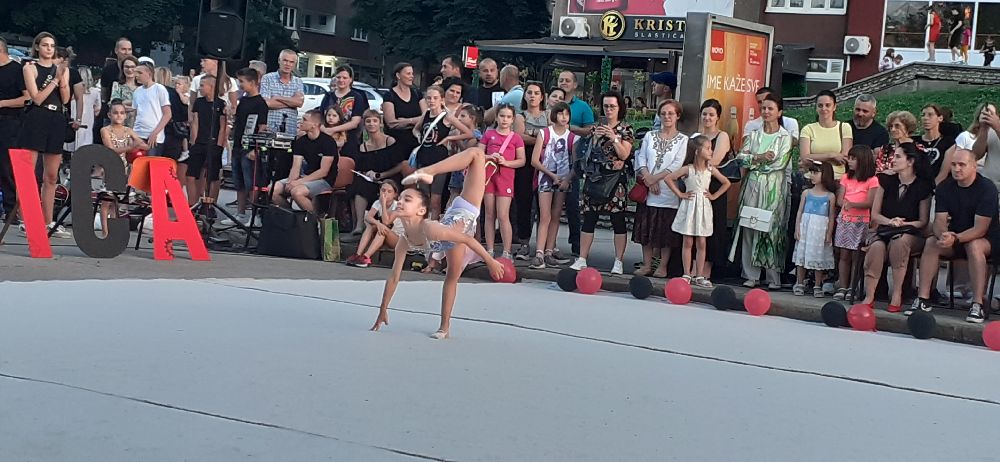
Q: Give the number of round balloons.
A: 11